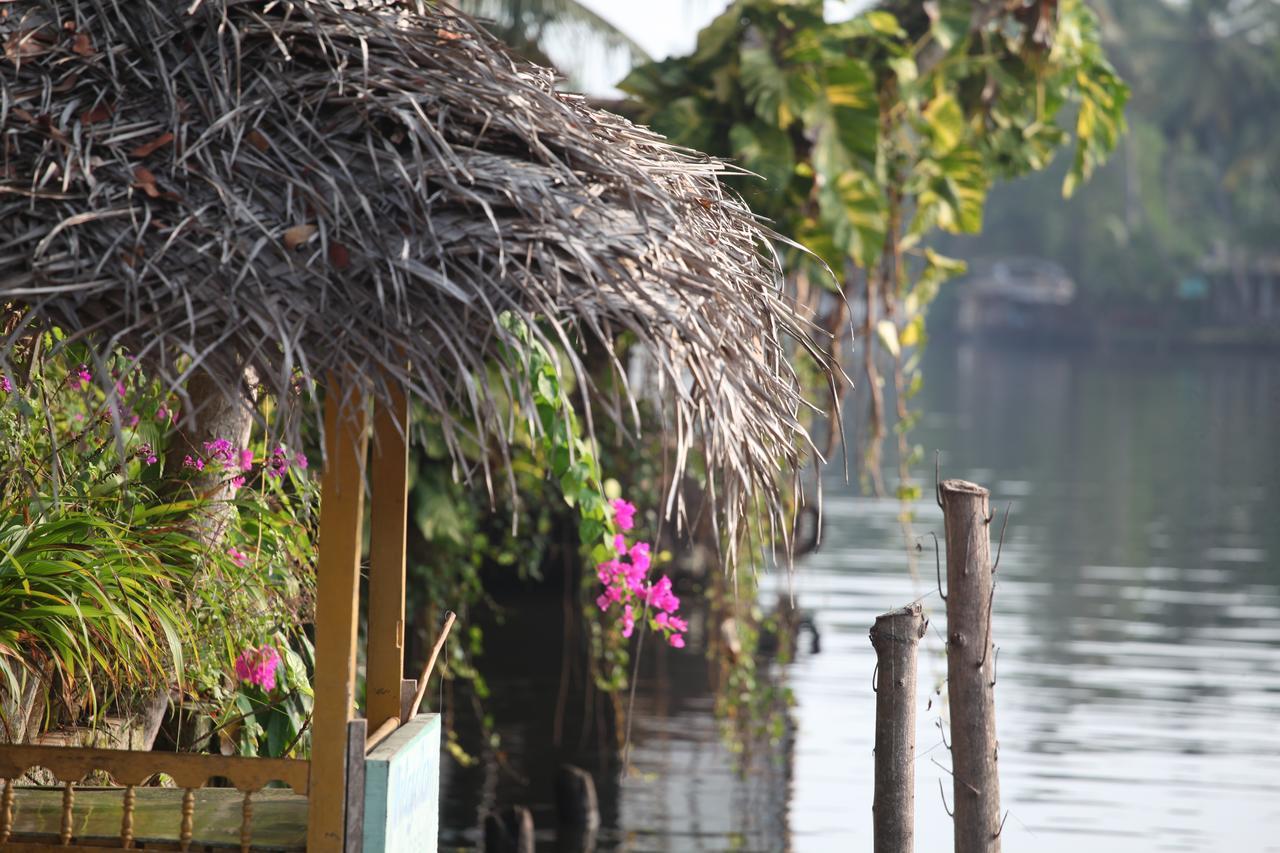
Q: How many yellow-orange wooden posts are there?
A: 2